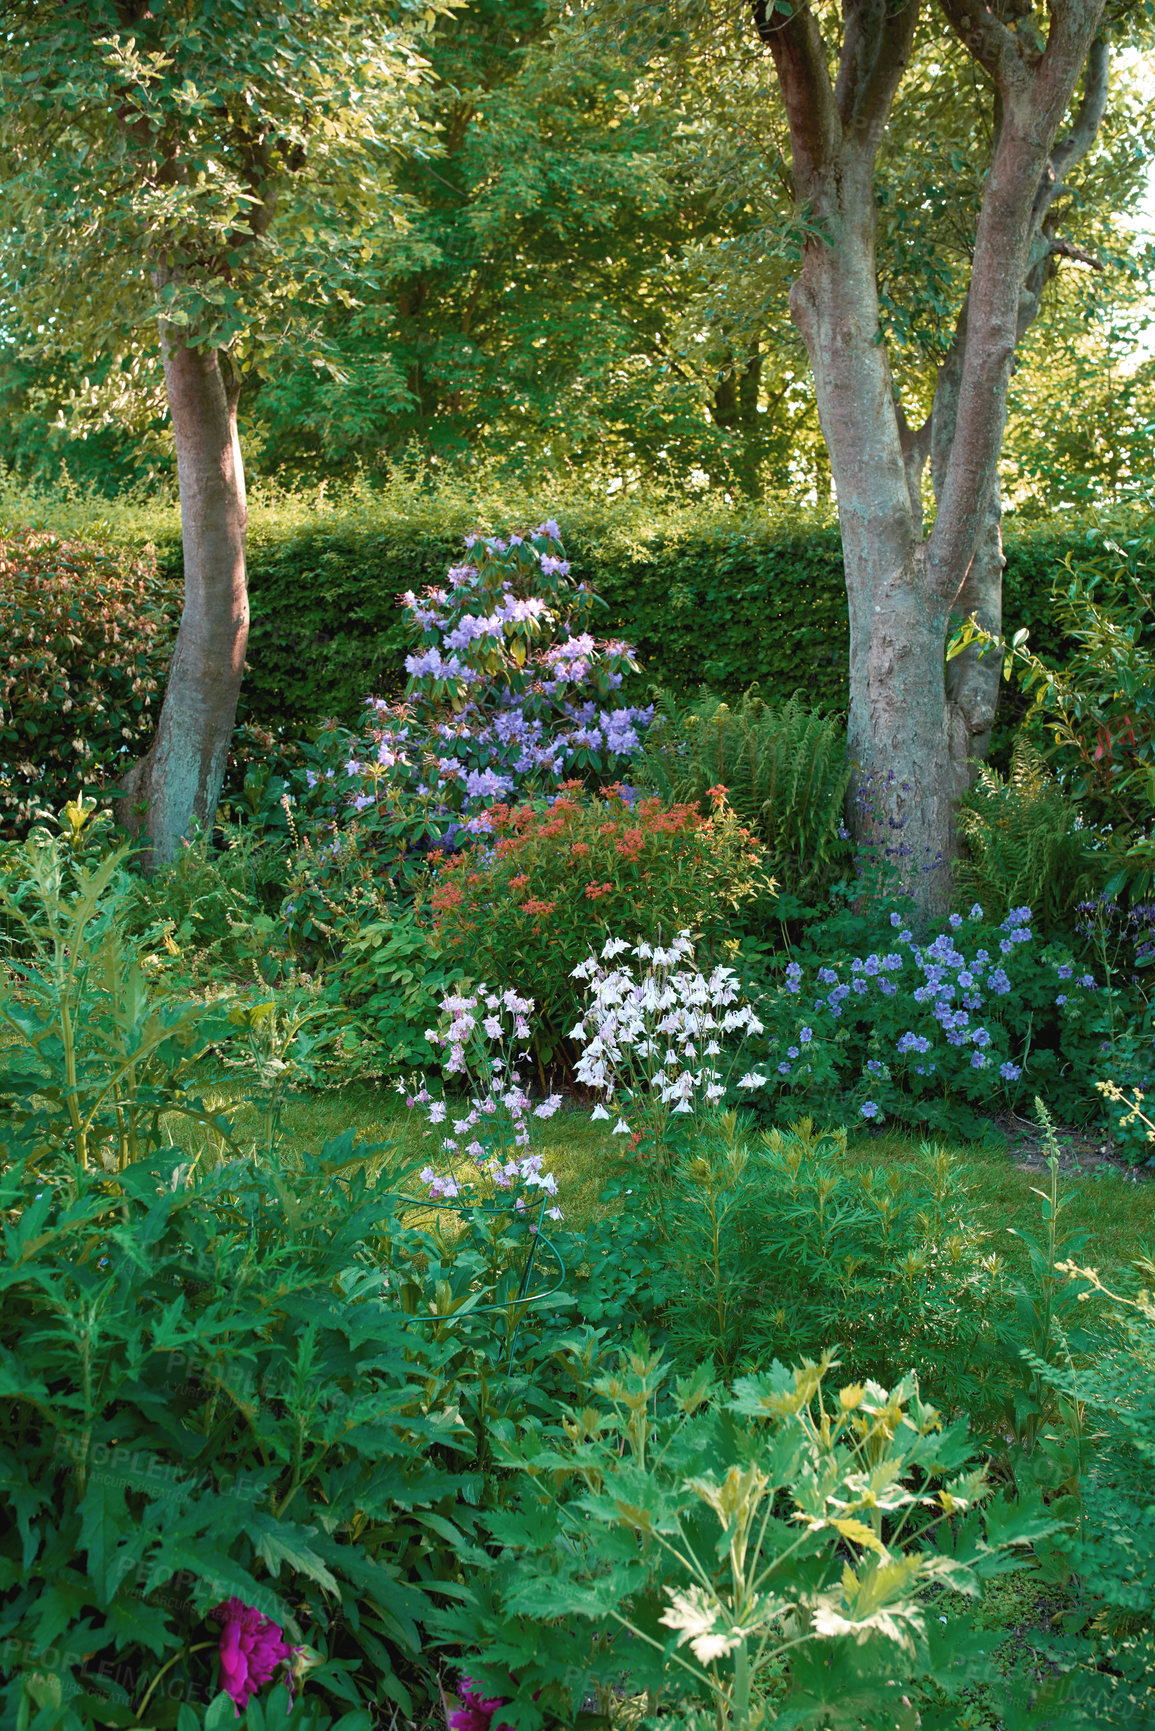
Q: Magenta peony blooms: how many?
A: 2